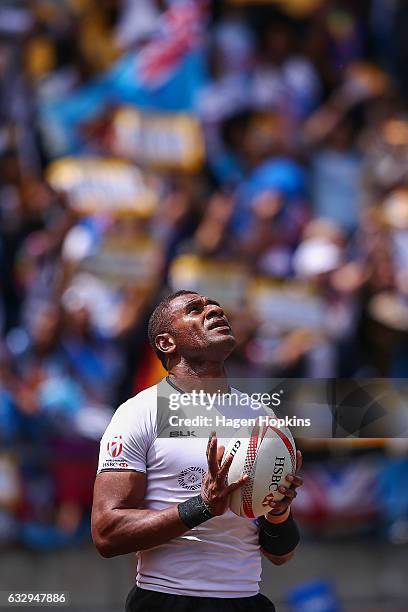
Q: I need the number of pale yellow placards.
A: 5